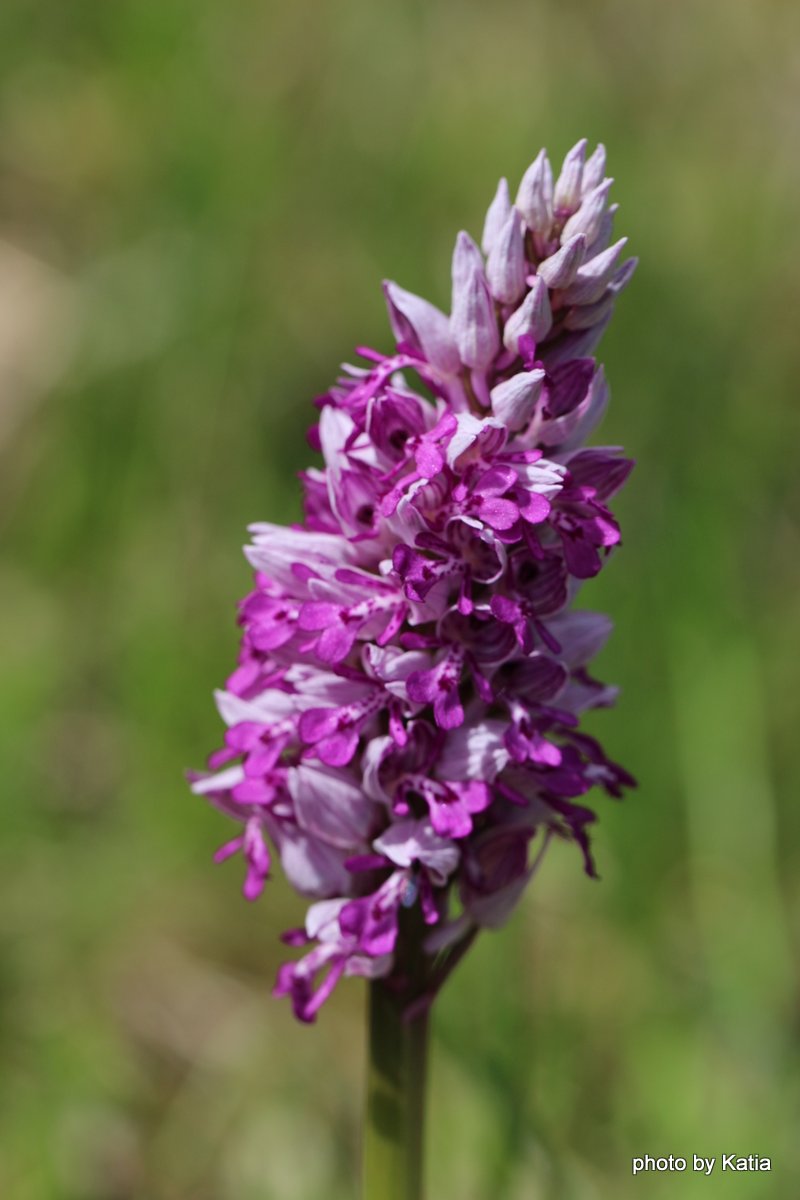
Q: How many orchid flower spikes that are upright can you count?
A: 1